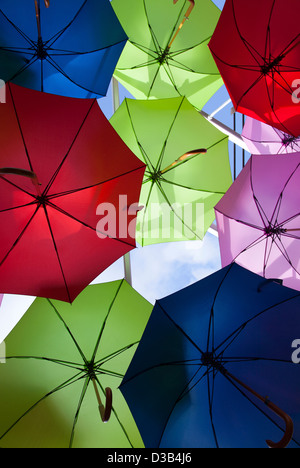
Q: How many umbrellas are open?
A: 9